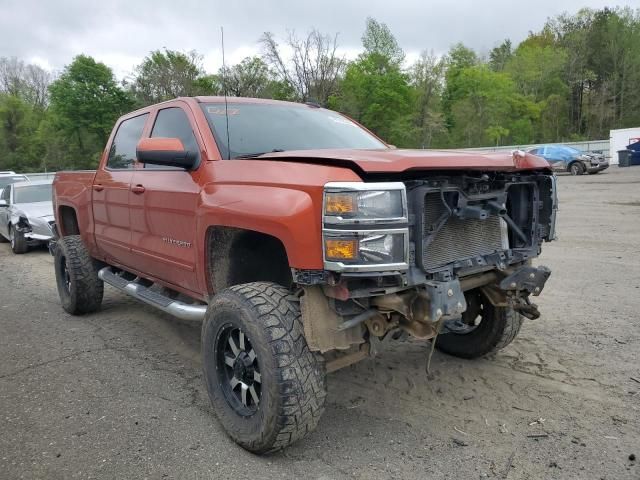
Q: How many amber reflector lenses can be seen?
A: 2